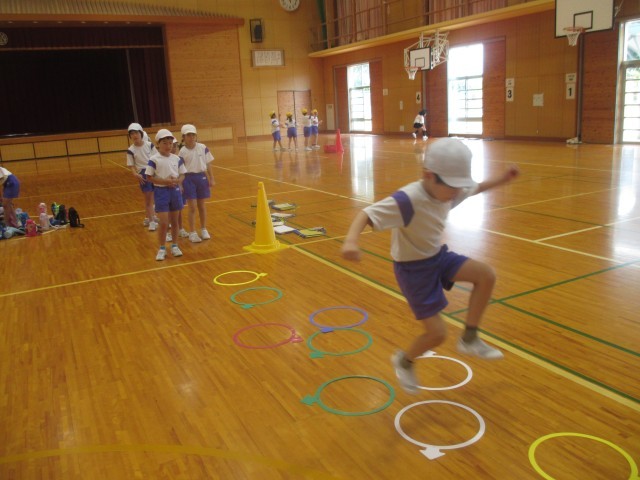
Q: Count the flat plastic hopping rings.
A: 9